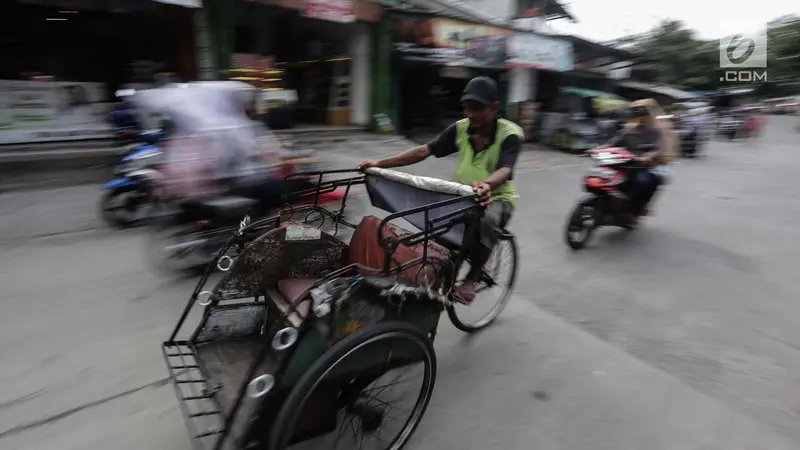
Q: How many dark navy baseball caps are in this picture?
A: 1